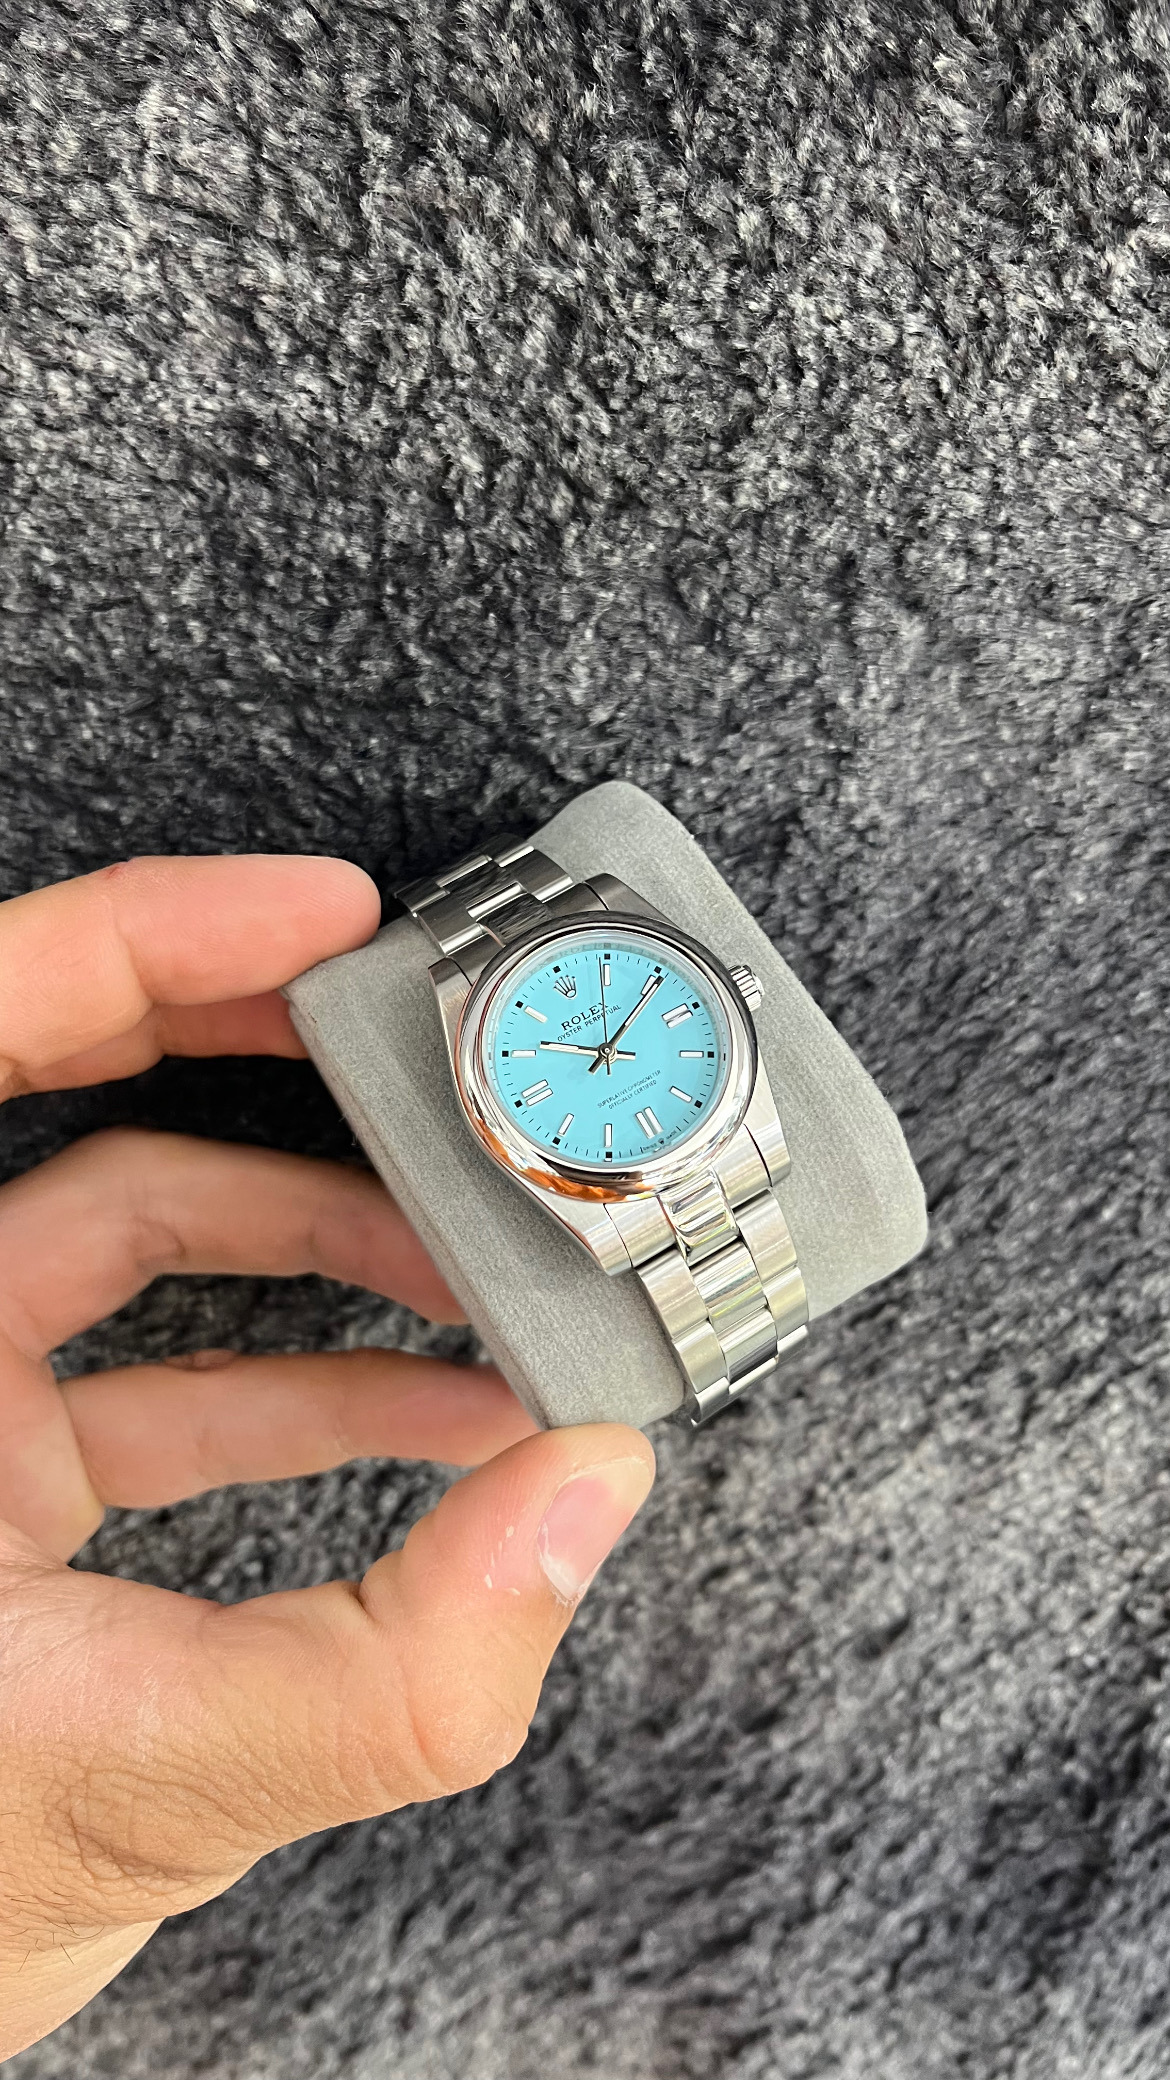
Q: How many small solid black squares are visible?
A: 11